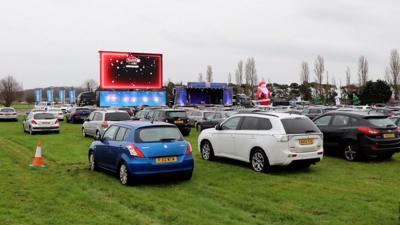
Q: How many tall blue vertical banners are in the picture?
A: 4